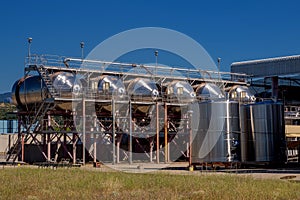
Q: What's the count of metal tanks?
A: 8